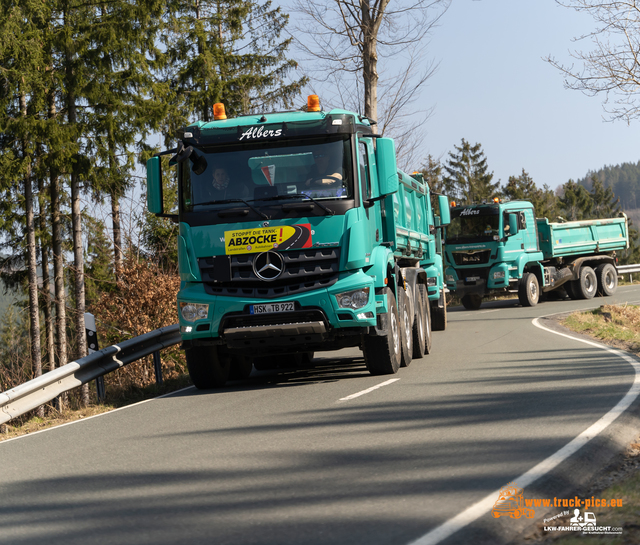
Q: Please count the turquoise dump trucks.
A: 3